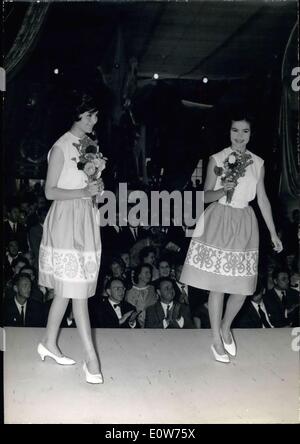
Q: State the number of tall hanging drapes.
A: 2